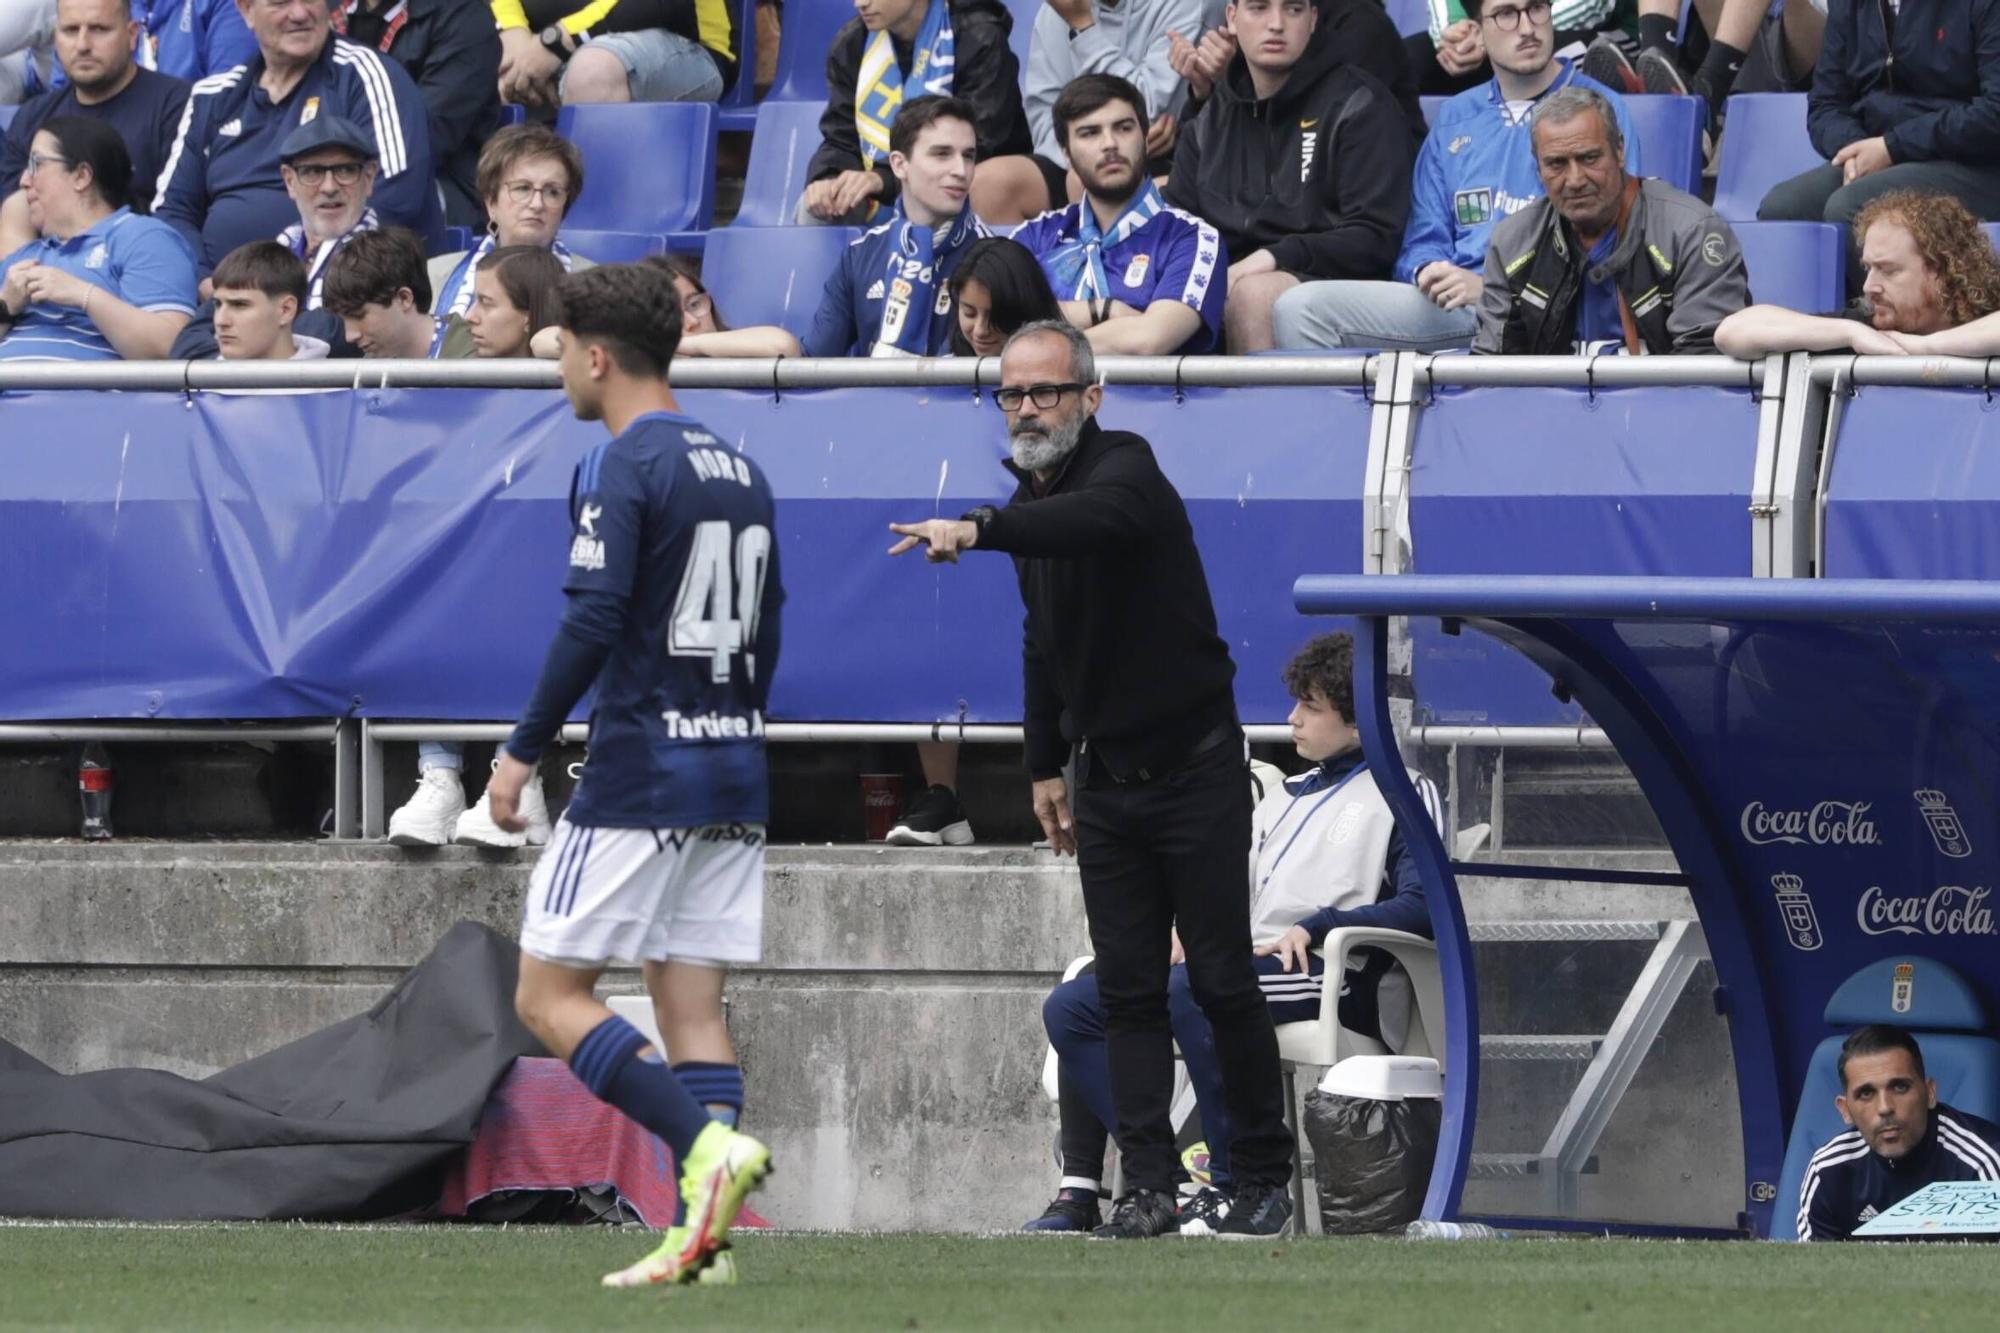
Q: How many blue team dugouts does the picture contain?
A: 1